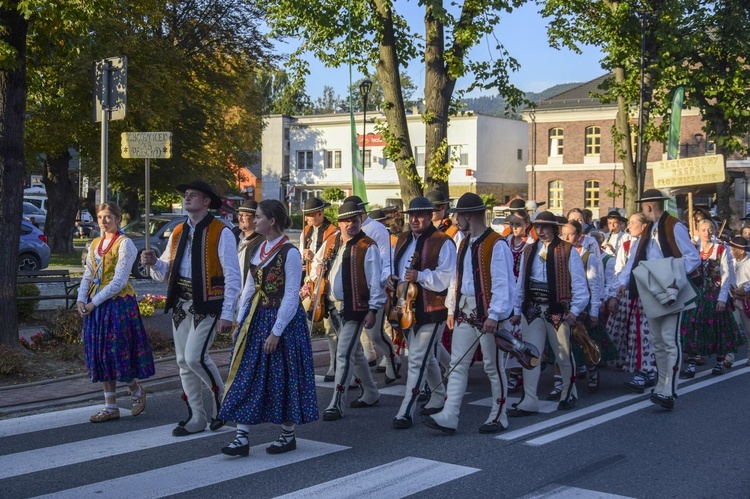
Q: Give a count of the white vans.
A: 1